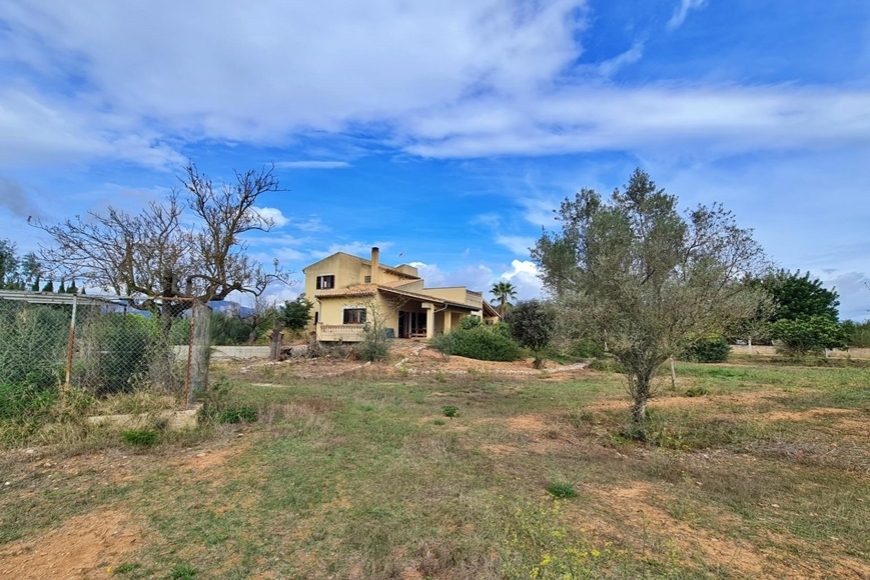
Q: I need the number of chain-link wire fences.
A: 1